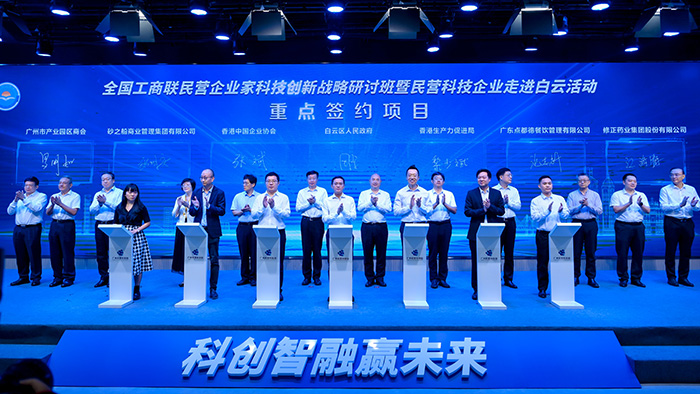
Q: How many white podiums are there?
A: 7